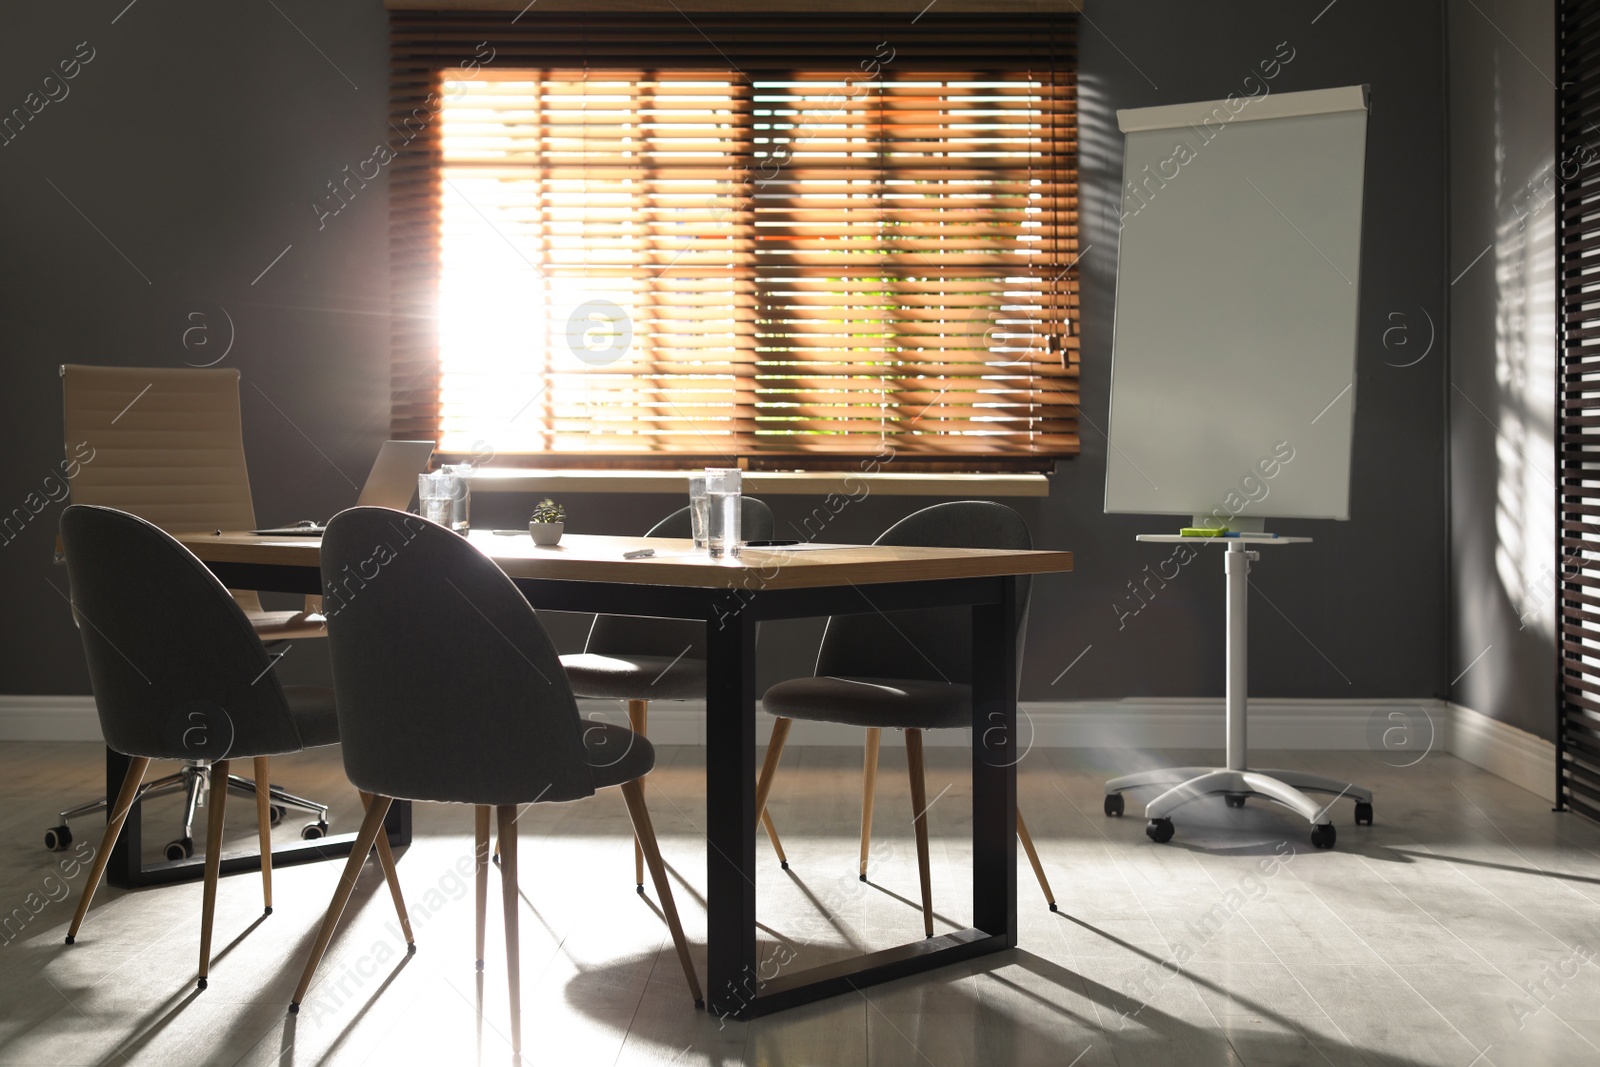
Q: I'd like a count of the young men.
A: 0